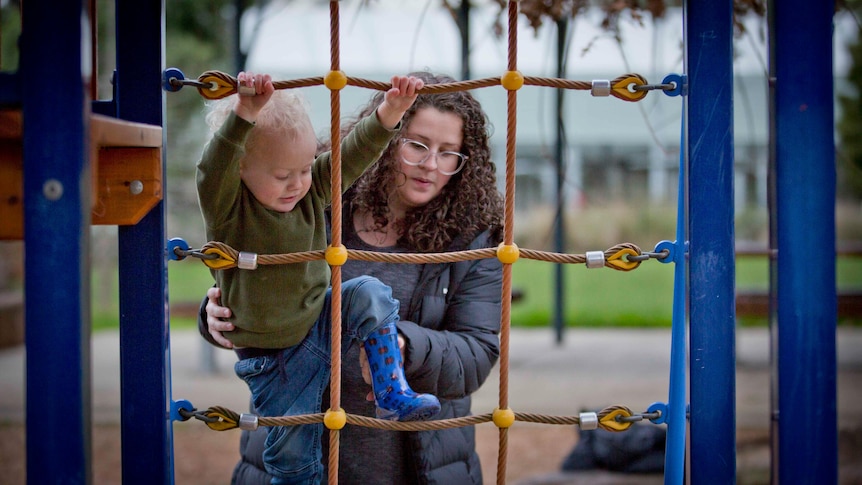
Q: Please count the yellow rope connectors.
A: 6